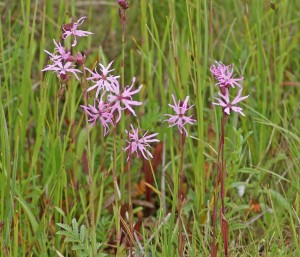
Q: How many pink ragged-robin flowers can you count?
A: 10